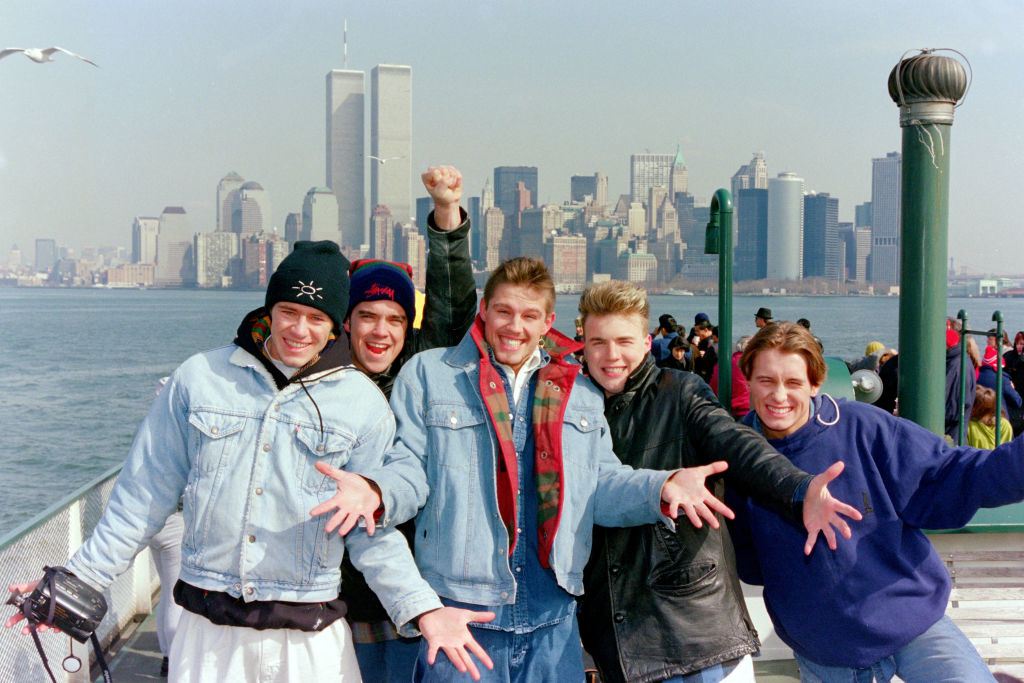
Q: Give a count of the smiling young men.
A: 5